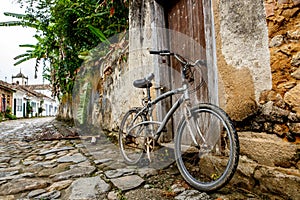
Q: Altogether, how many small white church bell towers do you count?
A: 1